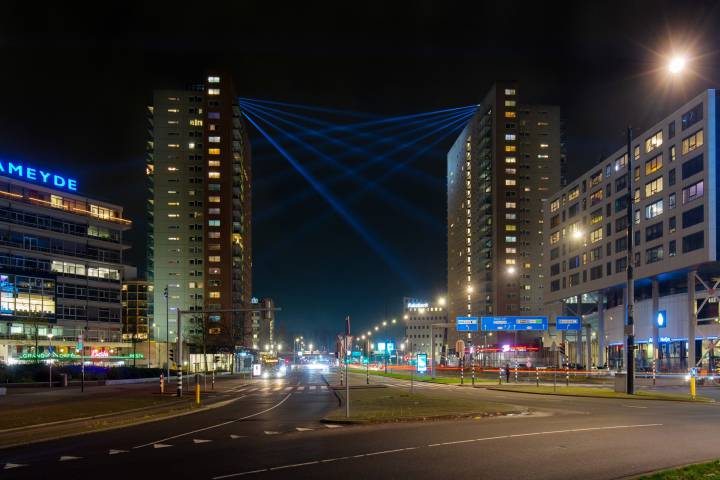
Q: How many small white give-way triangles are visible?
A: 9